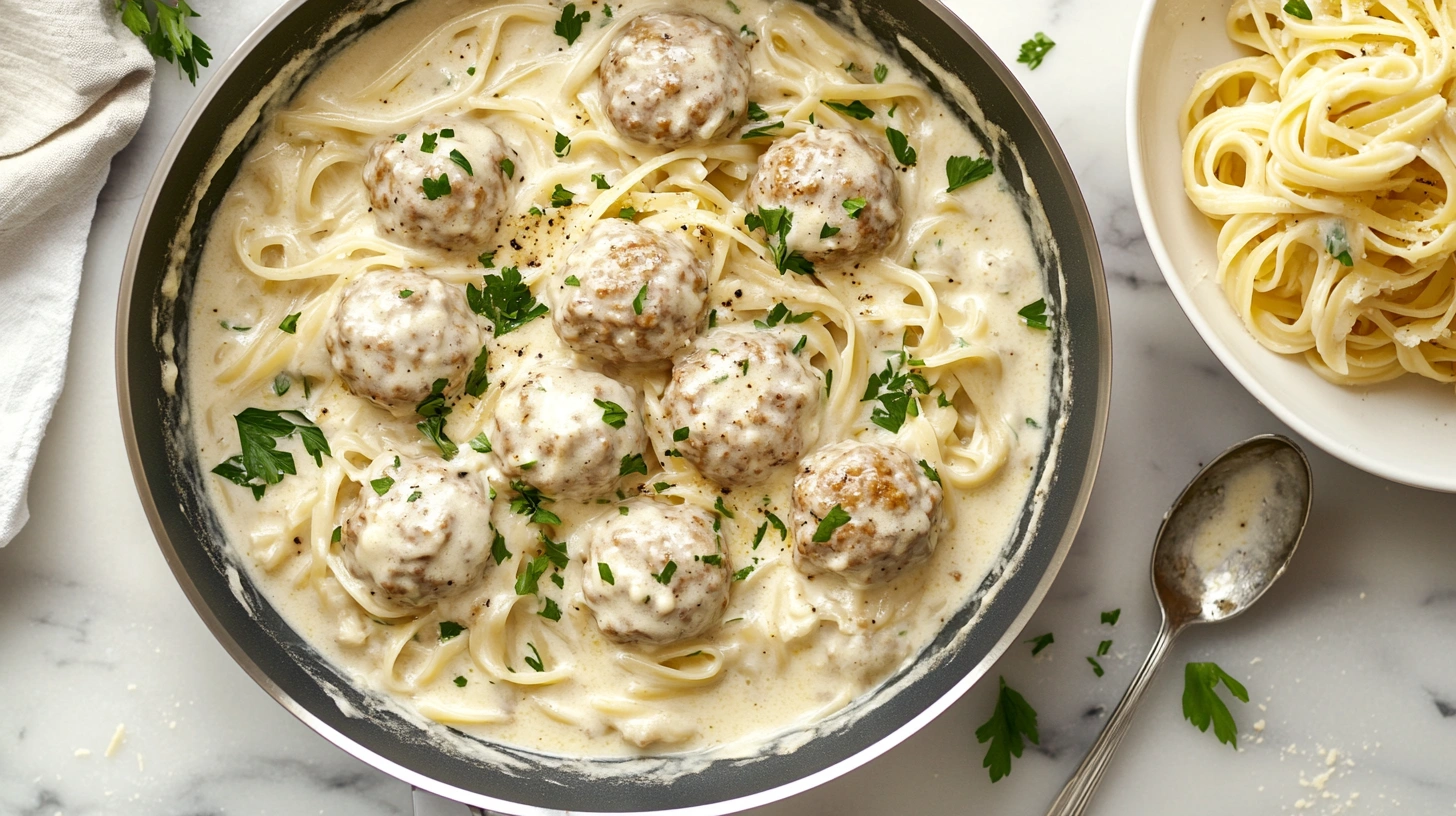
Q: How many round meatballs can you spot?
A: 10